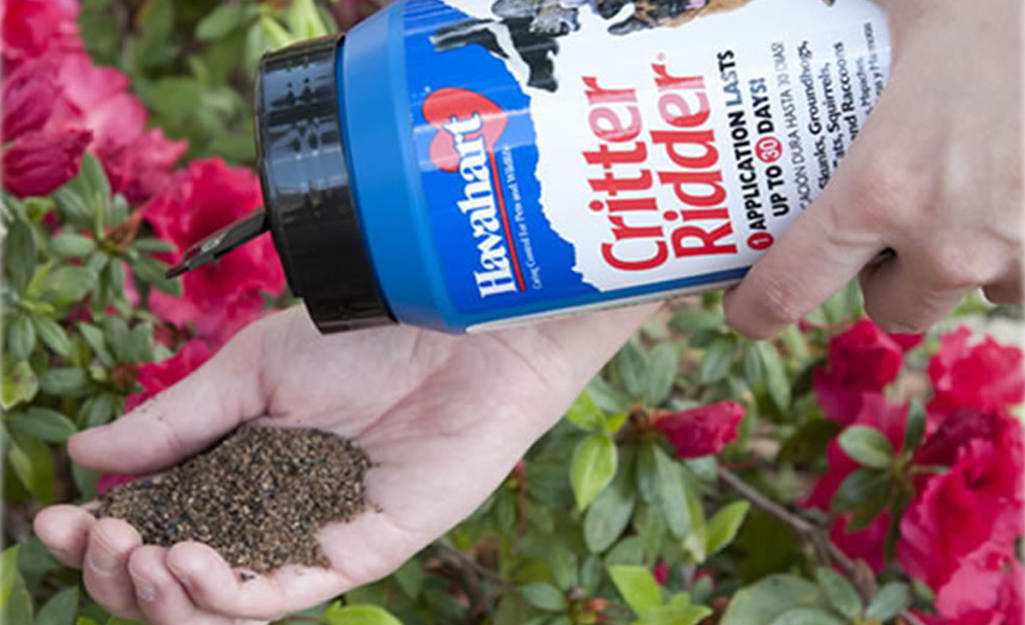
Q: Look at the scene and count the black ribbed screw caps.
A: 1